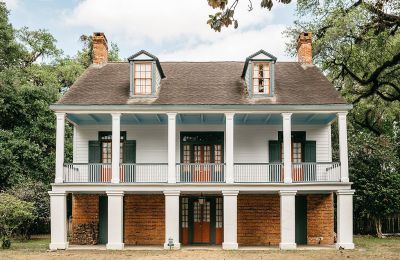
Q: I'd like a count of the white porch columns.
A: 12